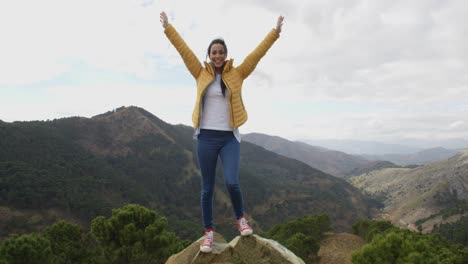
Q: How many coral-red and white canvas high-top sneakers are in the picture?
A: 2